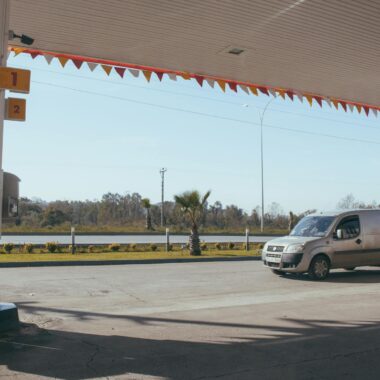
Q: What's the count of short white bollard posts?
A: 3